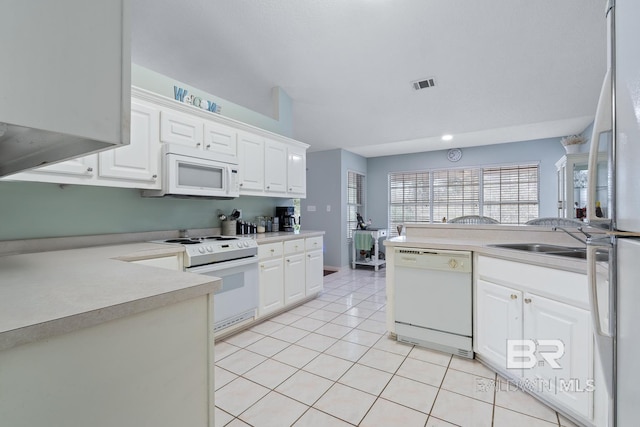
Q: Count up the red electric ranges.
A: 0